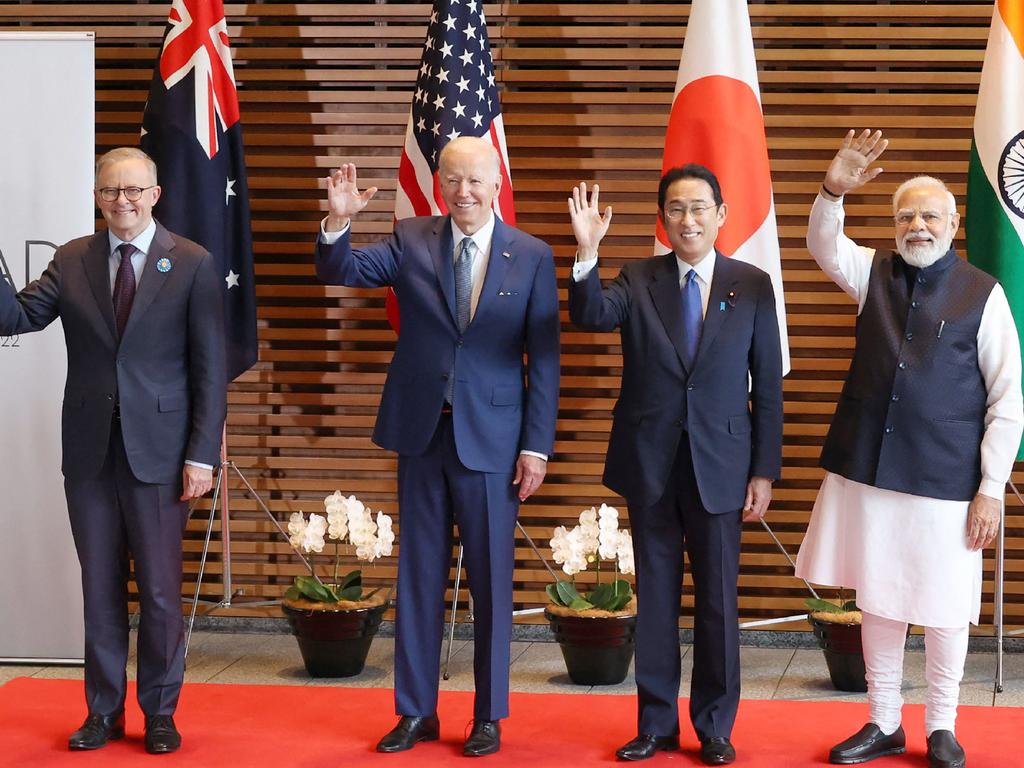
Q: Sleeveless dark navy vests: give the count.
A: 1